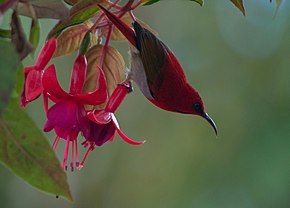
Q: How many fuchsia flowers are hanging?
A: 3